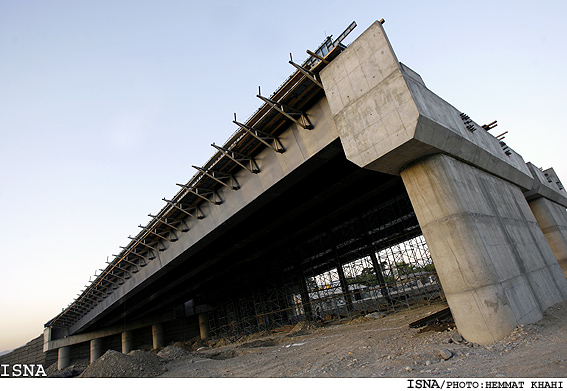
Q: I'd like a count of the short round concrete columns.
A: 5